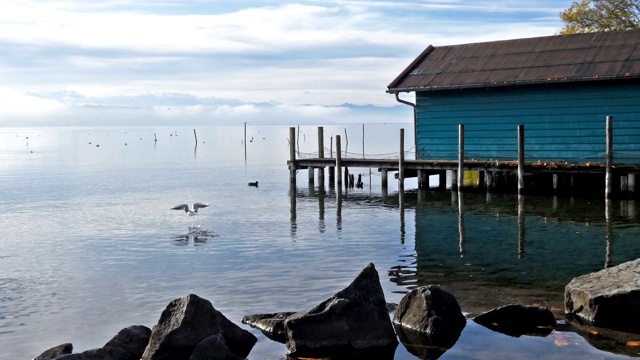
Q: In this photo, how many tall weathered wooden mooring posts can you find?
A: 7